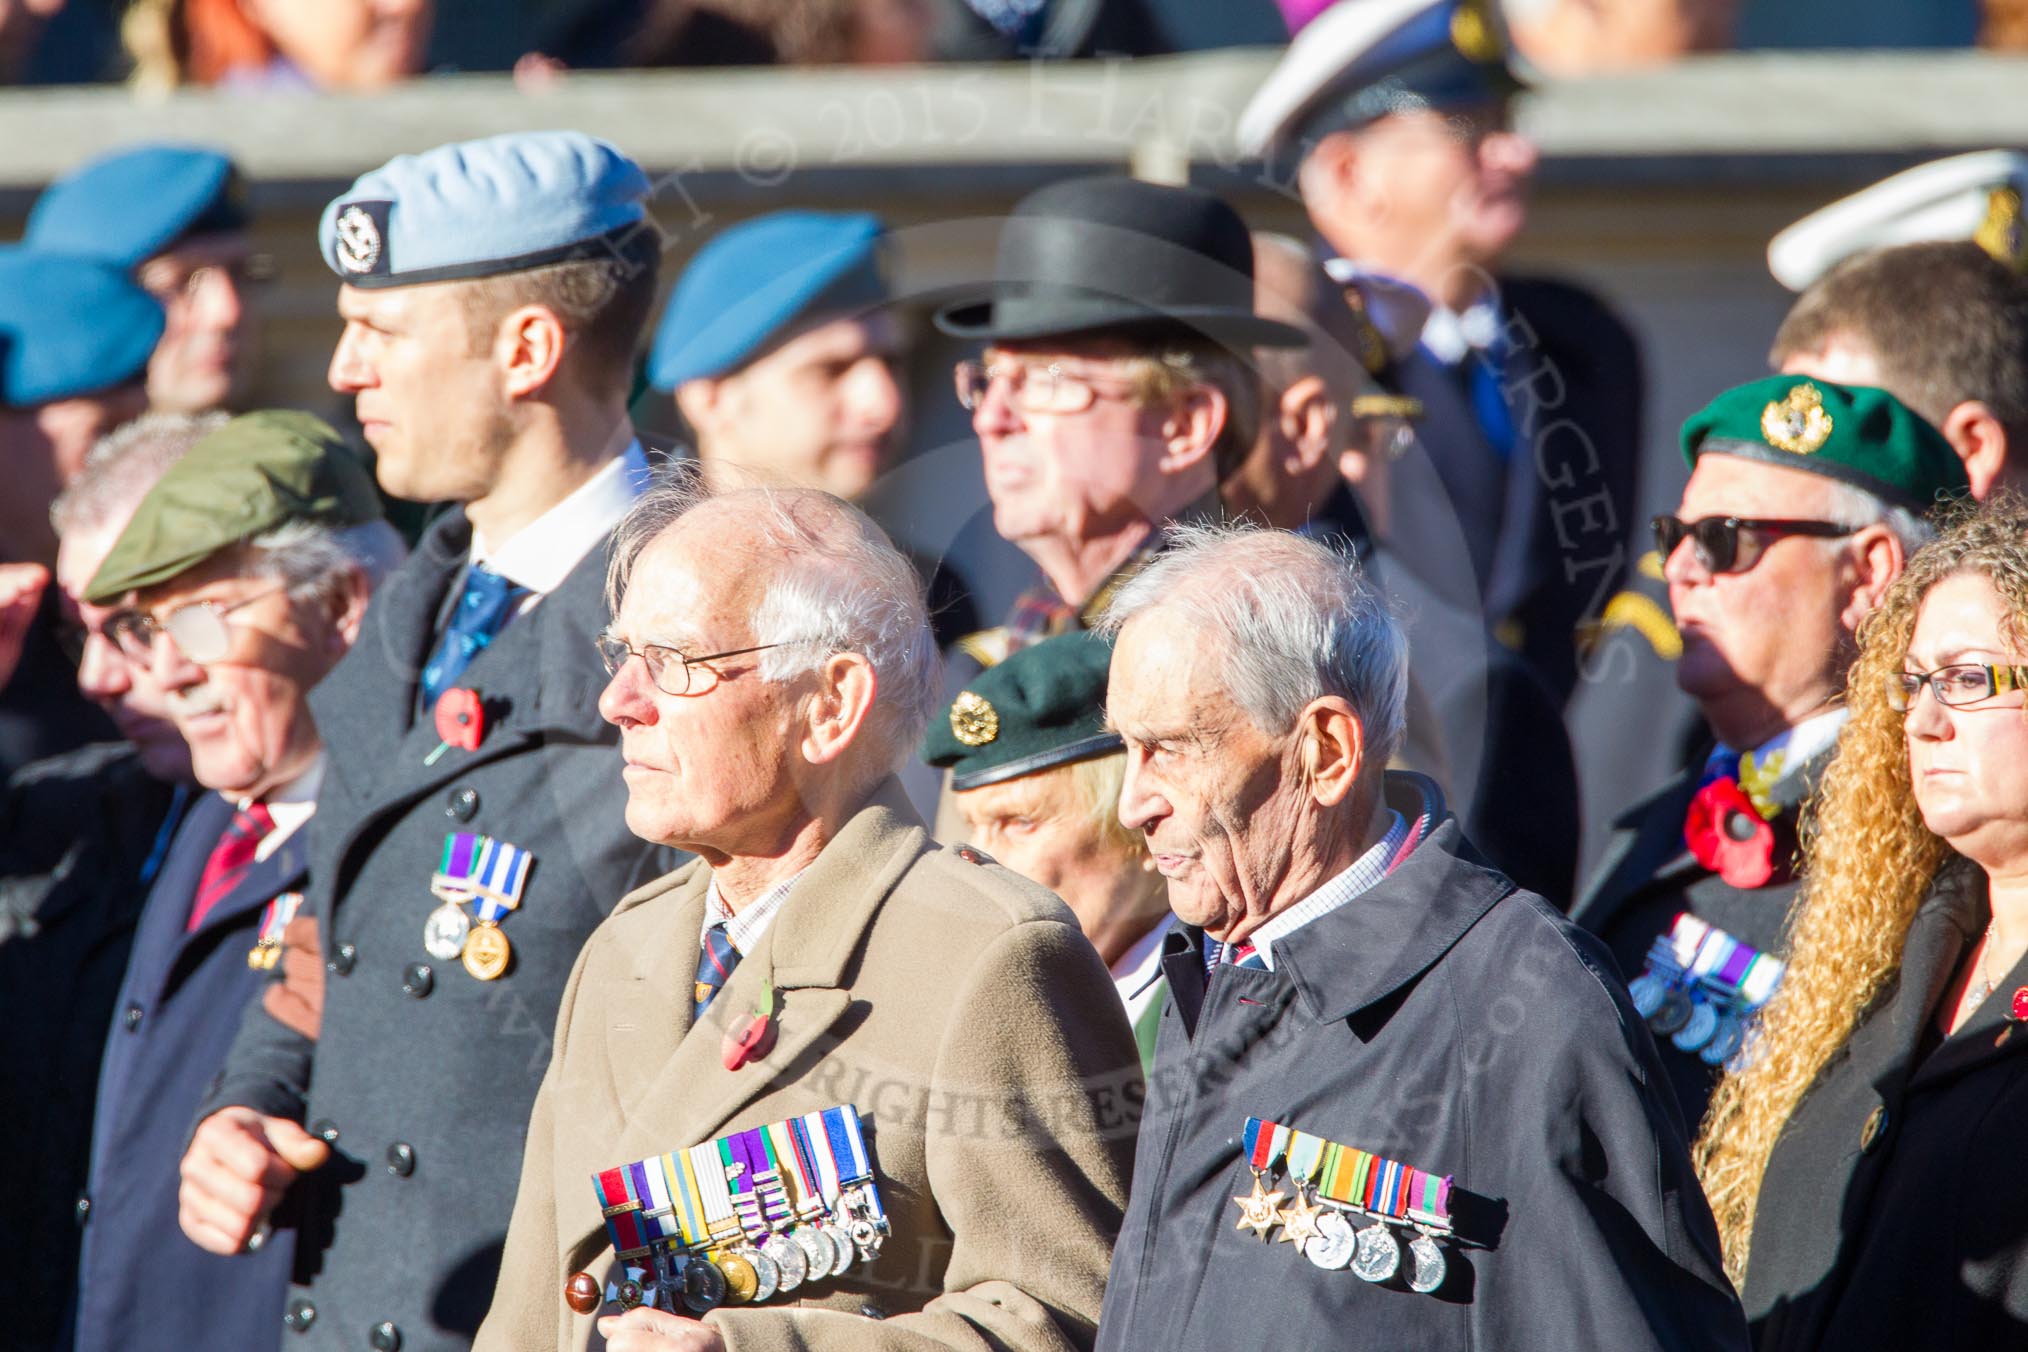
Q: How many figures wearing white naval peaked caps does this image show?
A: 2